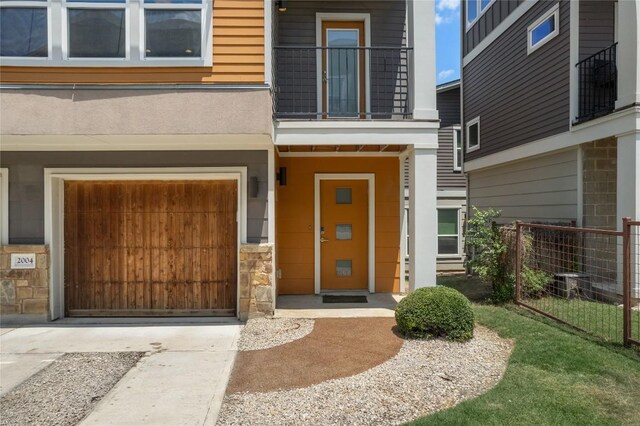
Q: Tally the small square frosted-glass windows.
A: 3